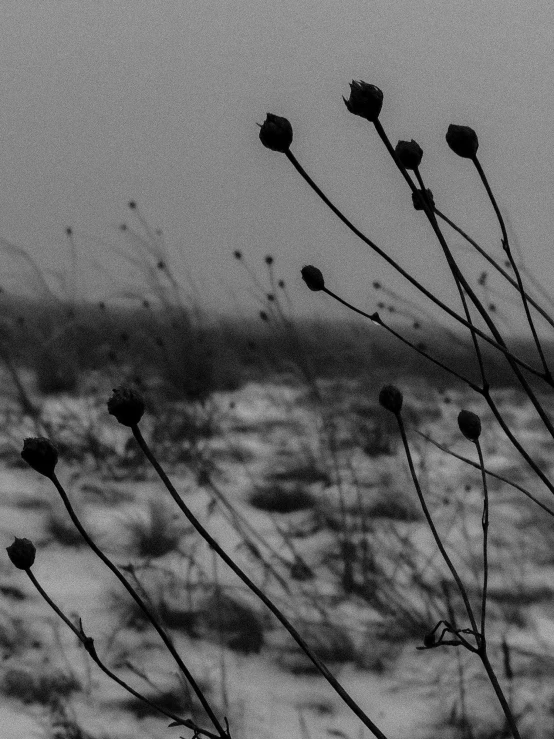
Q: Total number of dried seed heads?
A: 11